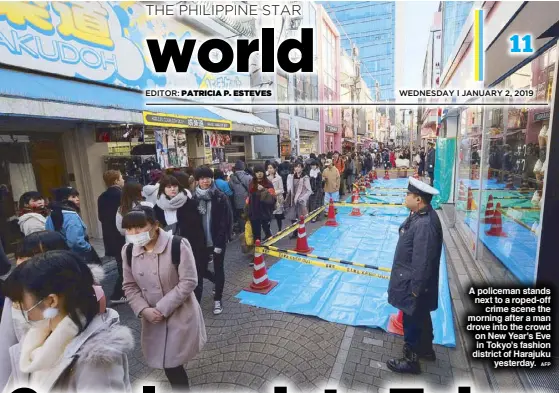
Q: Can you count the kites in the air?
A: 0